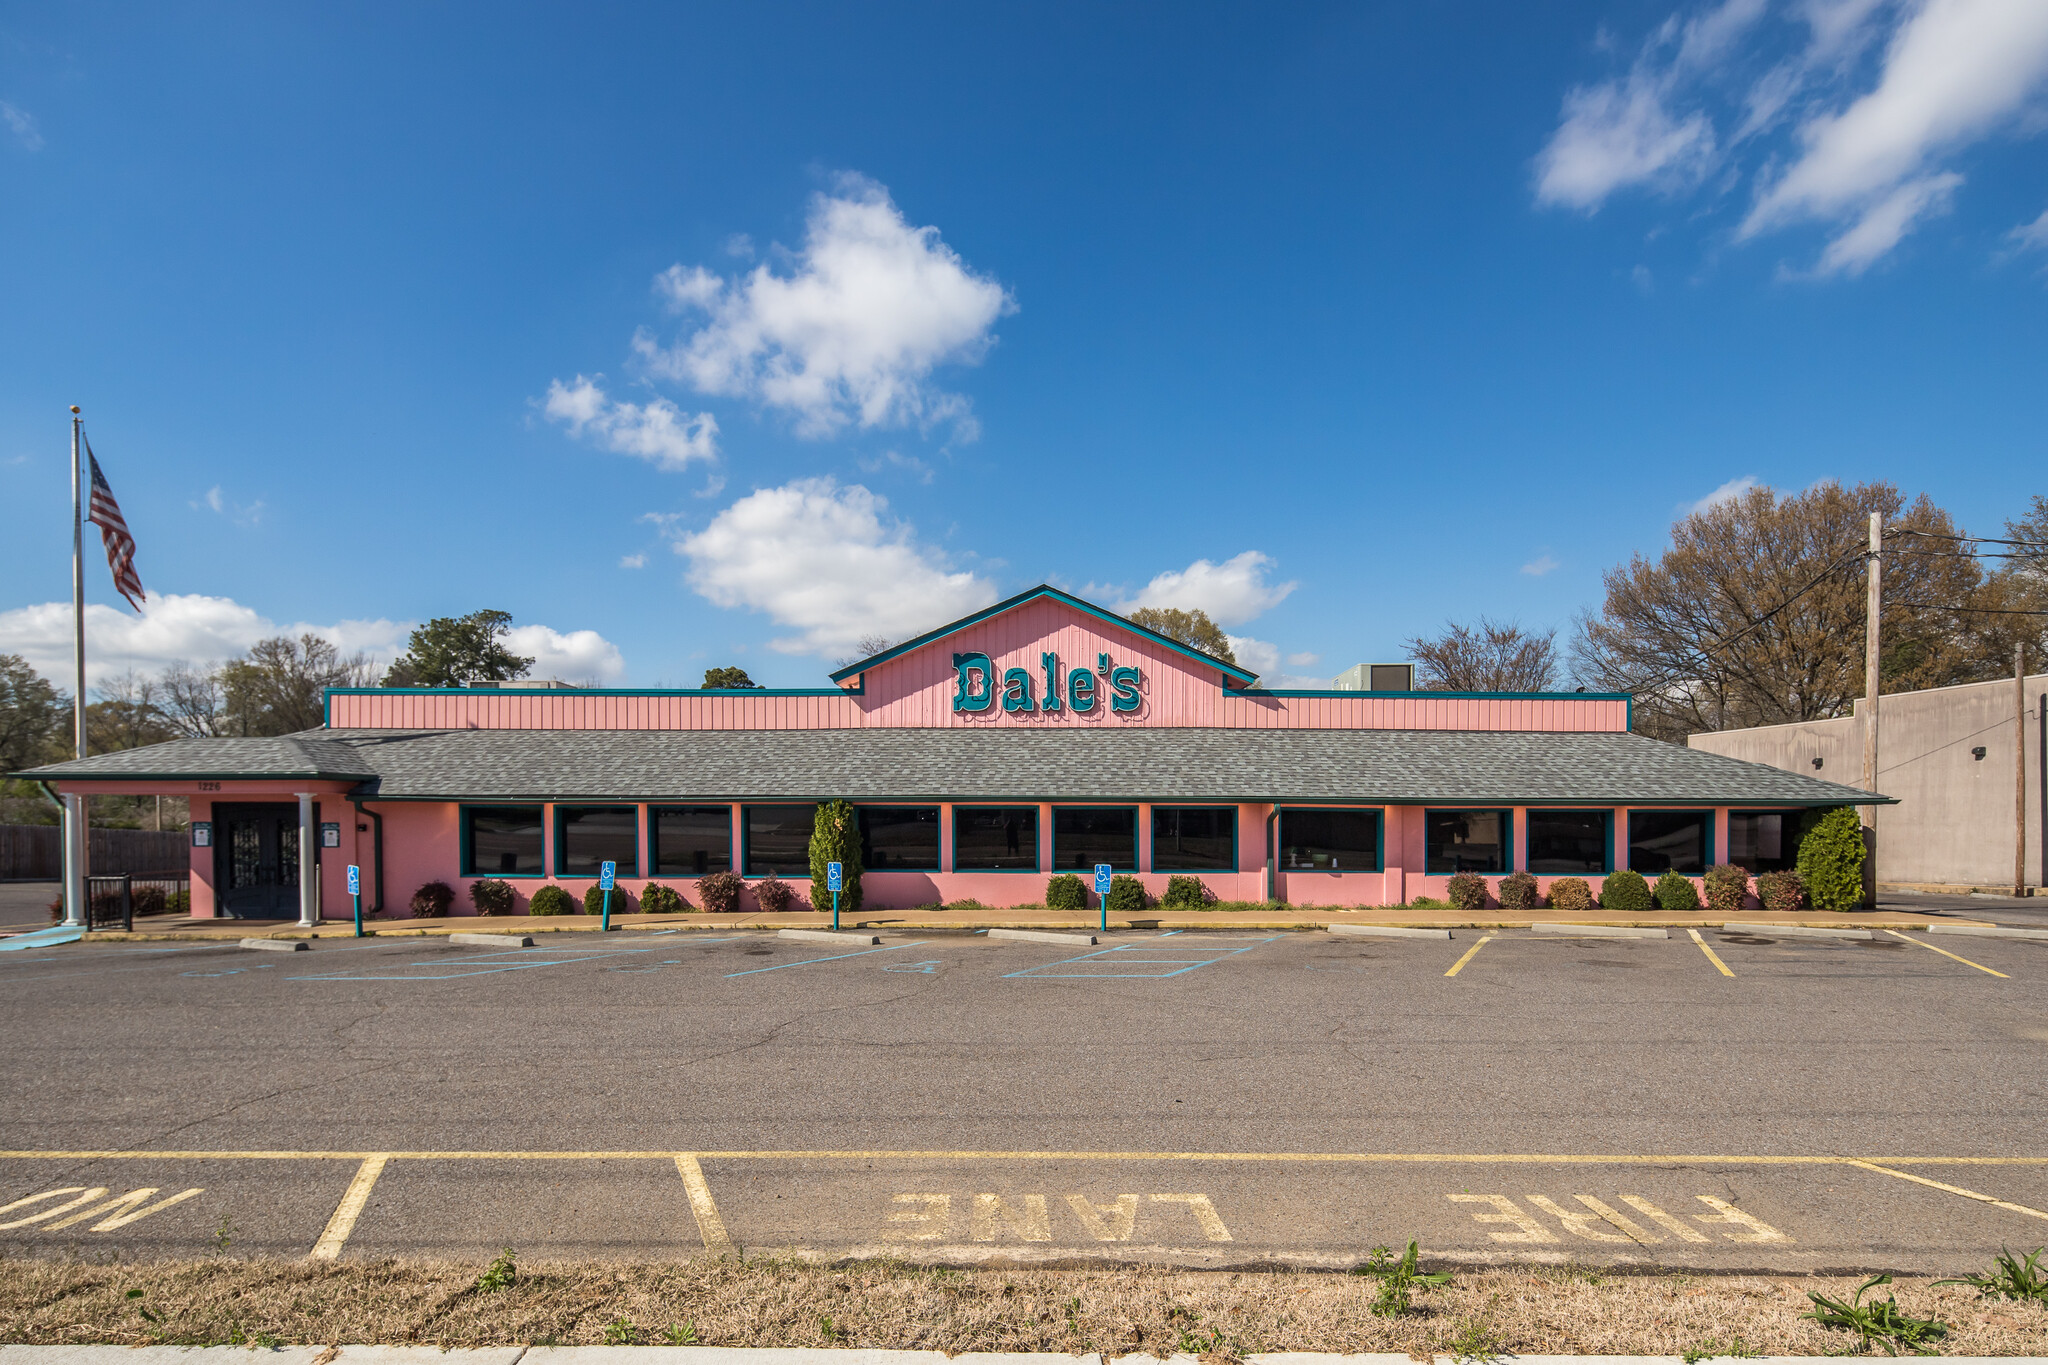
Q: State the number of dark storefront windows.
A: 13